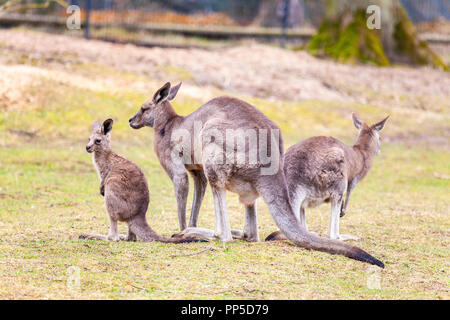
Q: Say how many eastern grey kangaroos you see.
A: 3